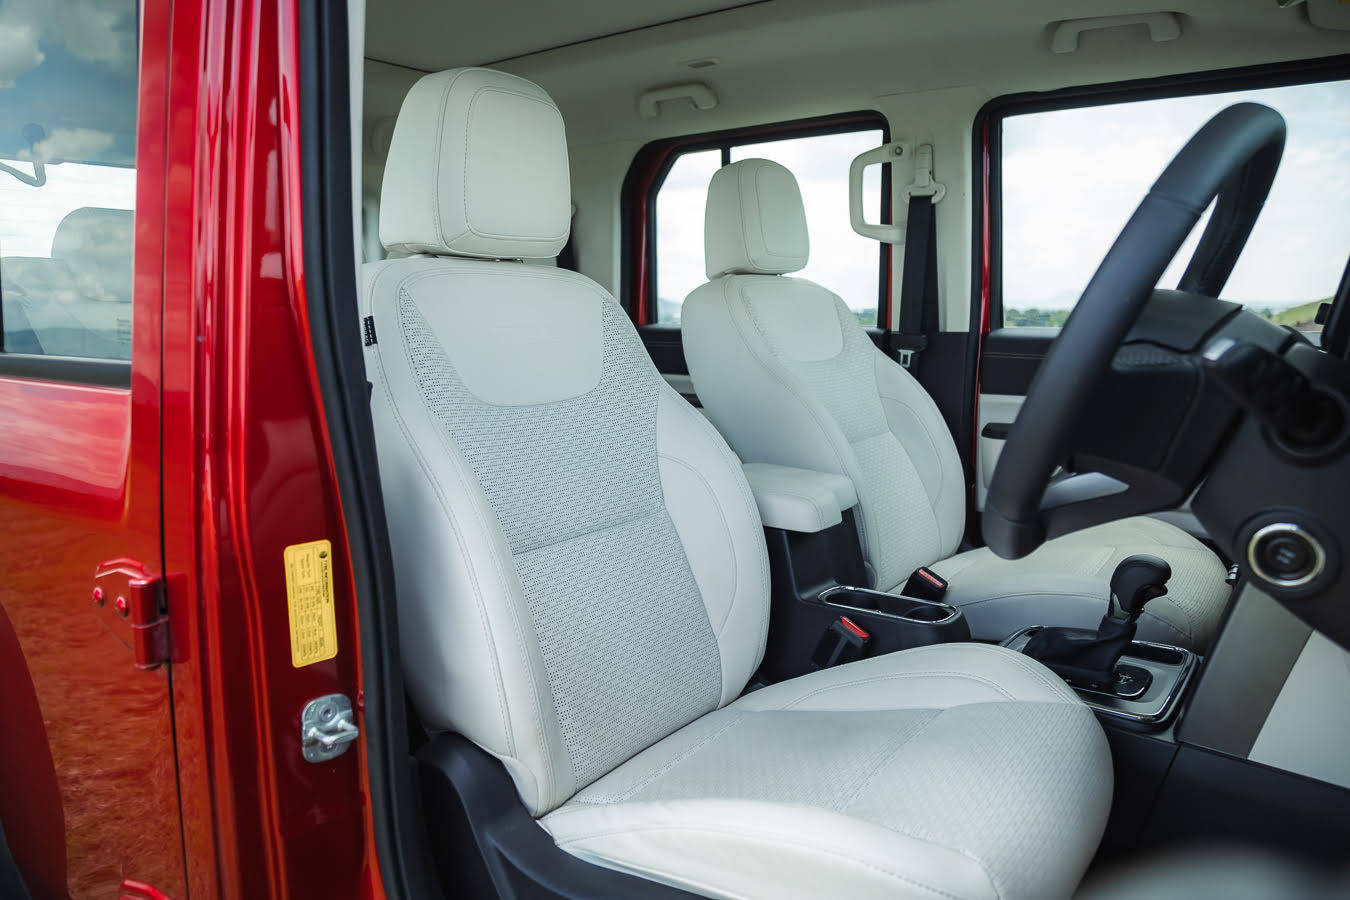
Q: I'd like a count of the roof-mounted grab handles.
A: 2